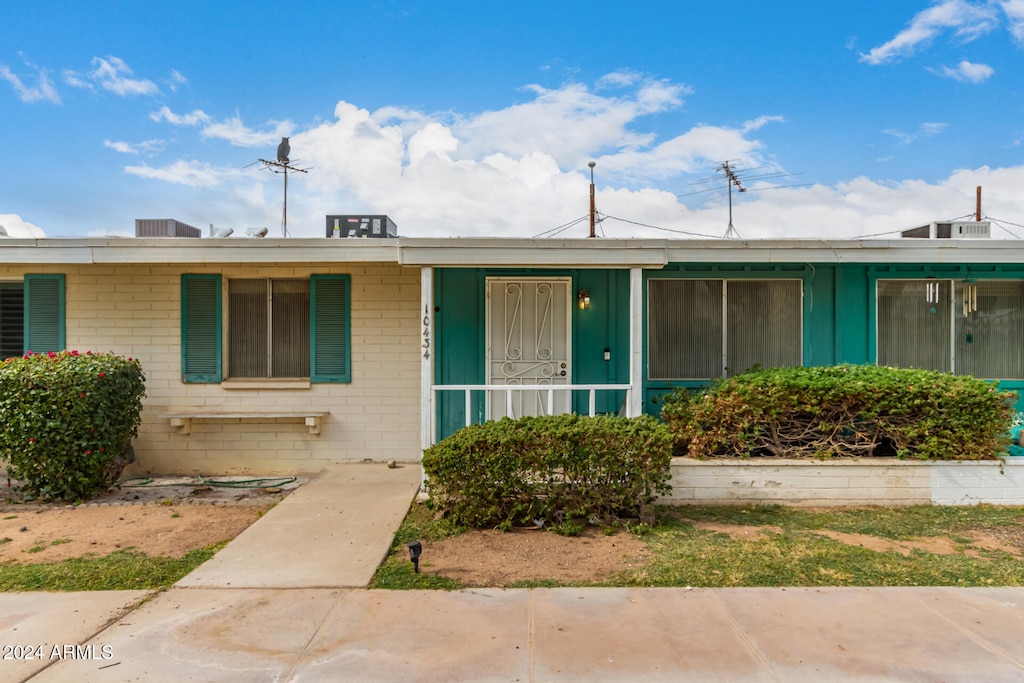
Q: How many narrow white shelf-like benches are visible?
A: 1